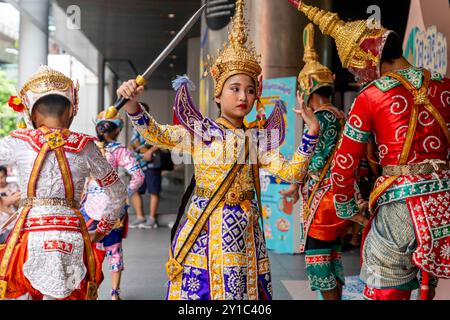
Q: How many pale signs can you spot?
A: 2